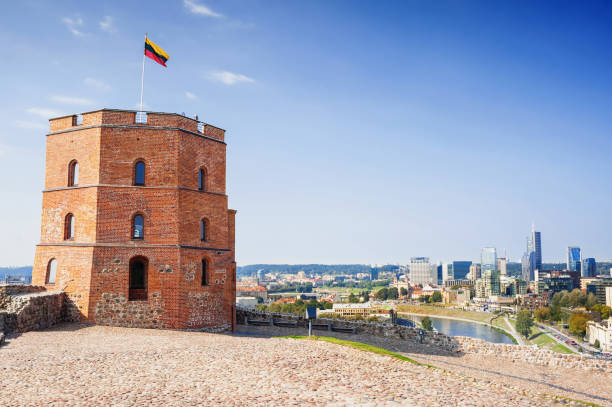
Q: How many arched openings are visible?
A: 9